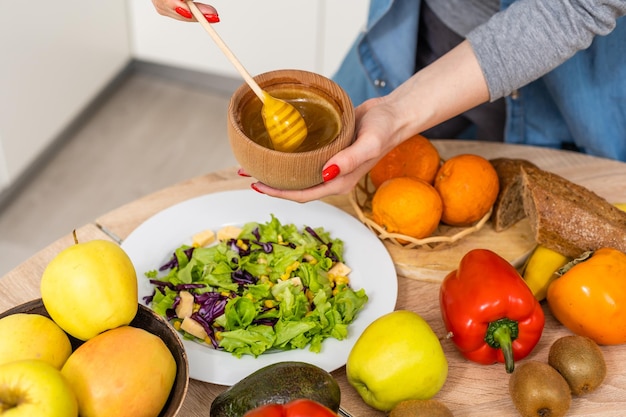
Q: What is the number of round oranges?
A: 3